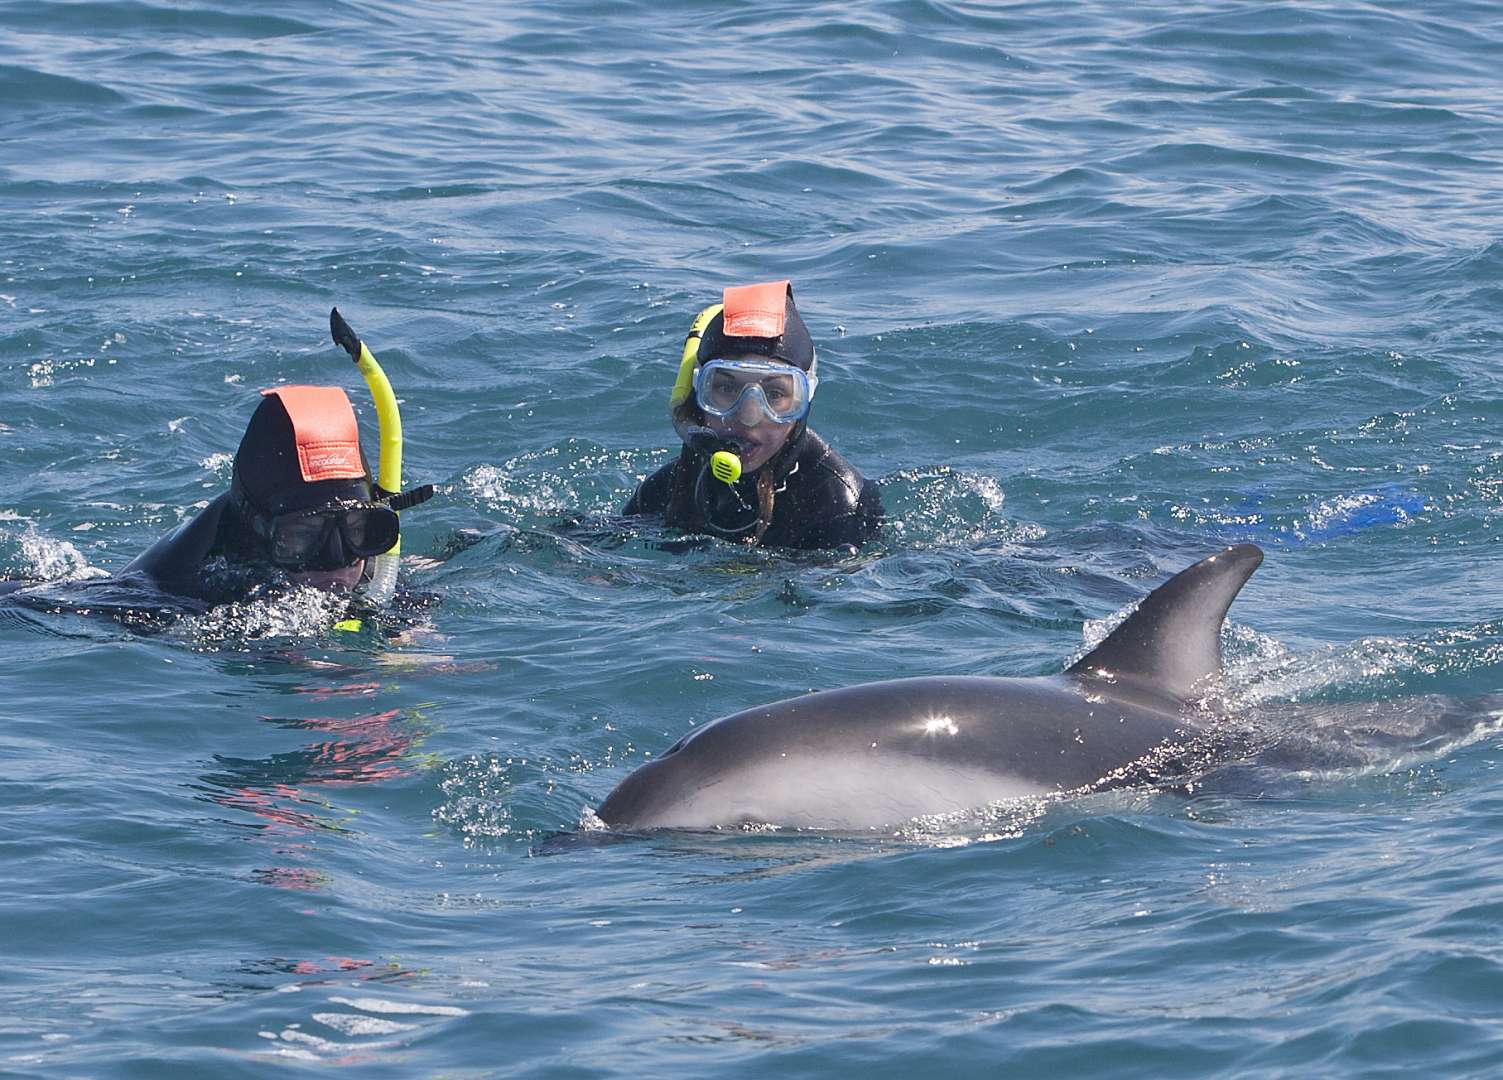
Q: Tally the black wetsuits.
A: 2